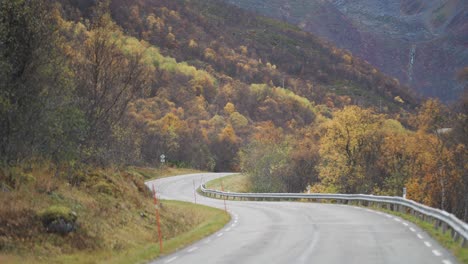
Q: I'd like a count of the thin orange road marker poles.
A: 3